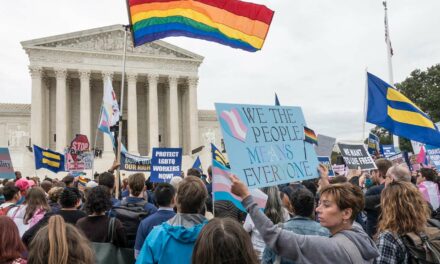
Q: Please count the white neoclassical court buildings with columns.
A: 1